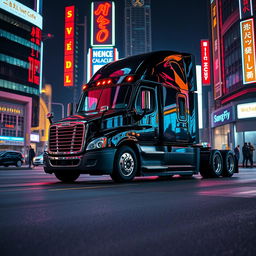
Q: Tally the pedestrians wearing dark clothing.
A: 4